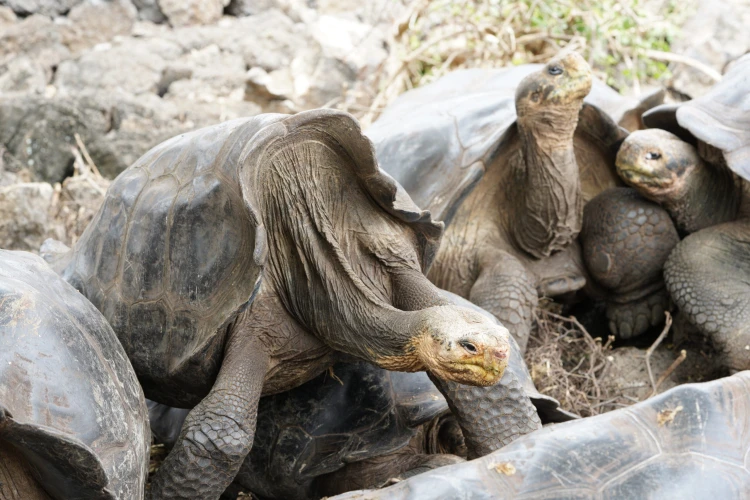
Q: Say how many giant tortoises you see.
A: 6